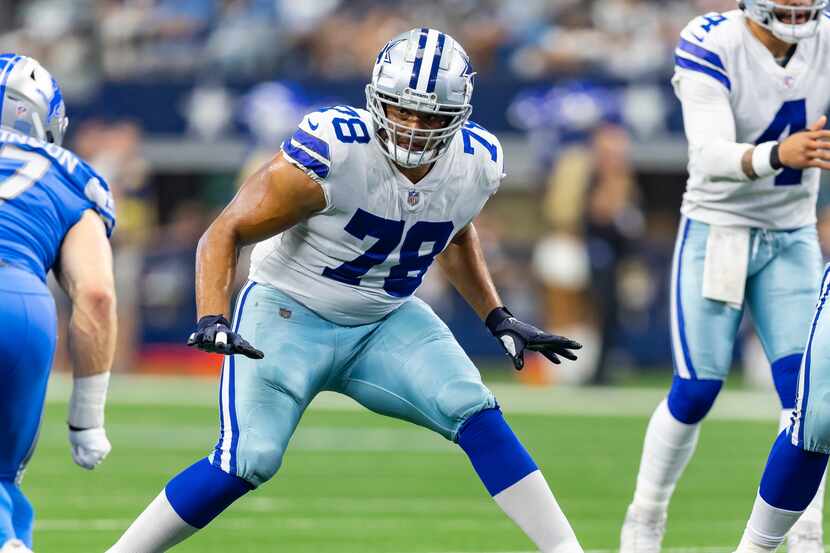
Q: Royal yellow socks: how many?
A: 0